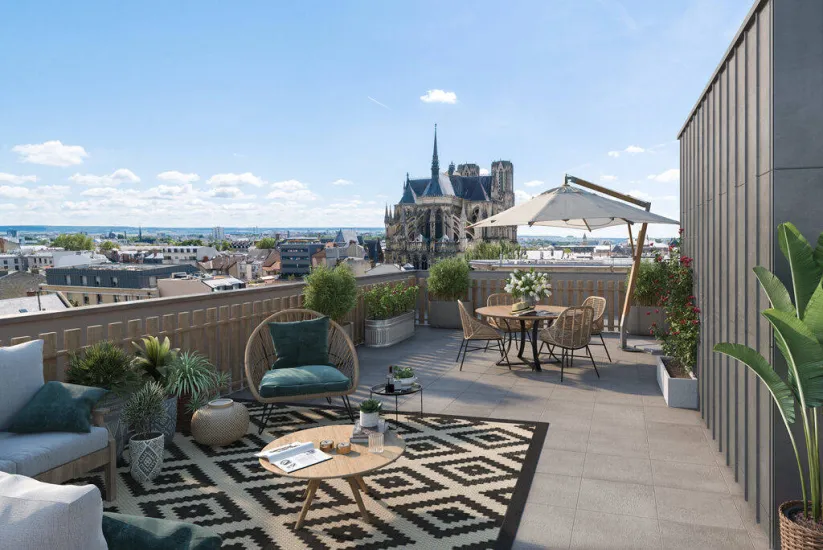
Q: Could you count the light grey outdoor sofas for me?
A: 2